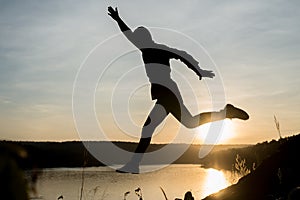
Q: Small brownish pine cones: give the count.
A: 0